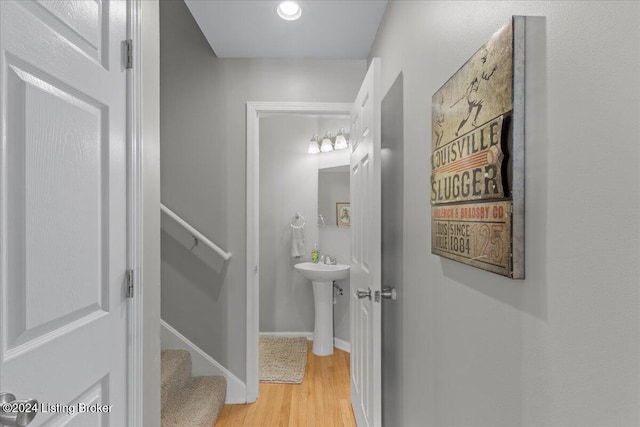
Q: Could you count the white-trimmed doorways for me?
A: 2